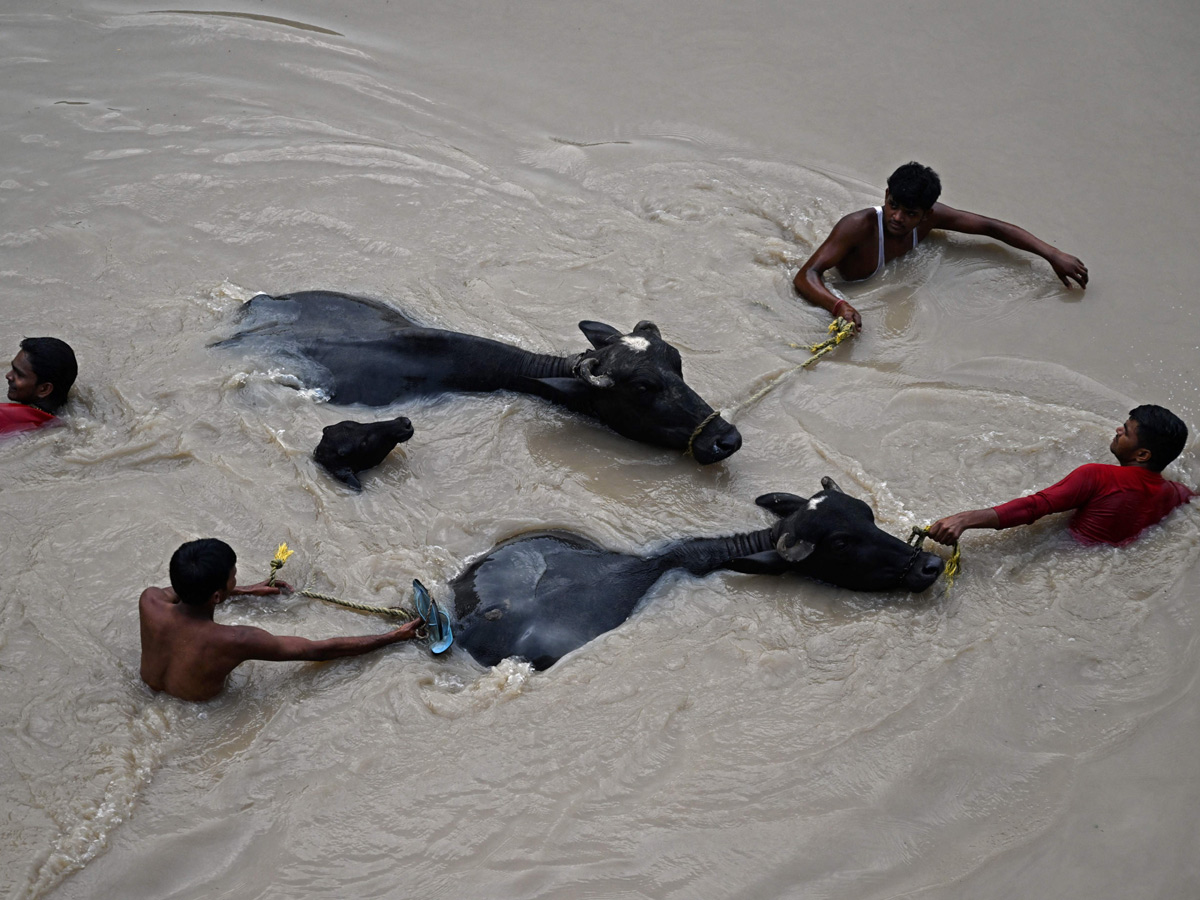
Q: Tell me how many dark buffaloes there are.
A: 3